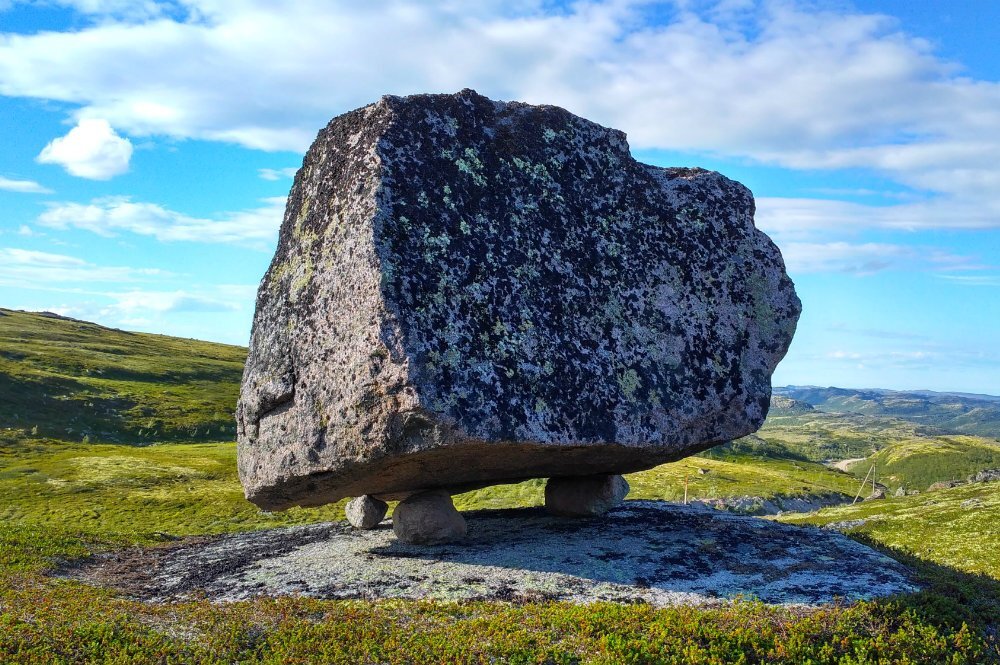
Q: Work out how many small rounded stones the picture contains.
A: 3